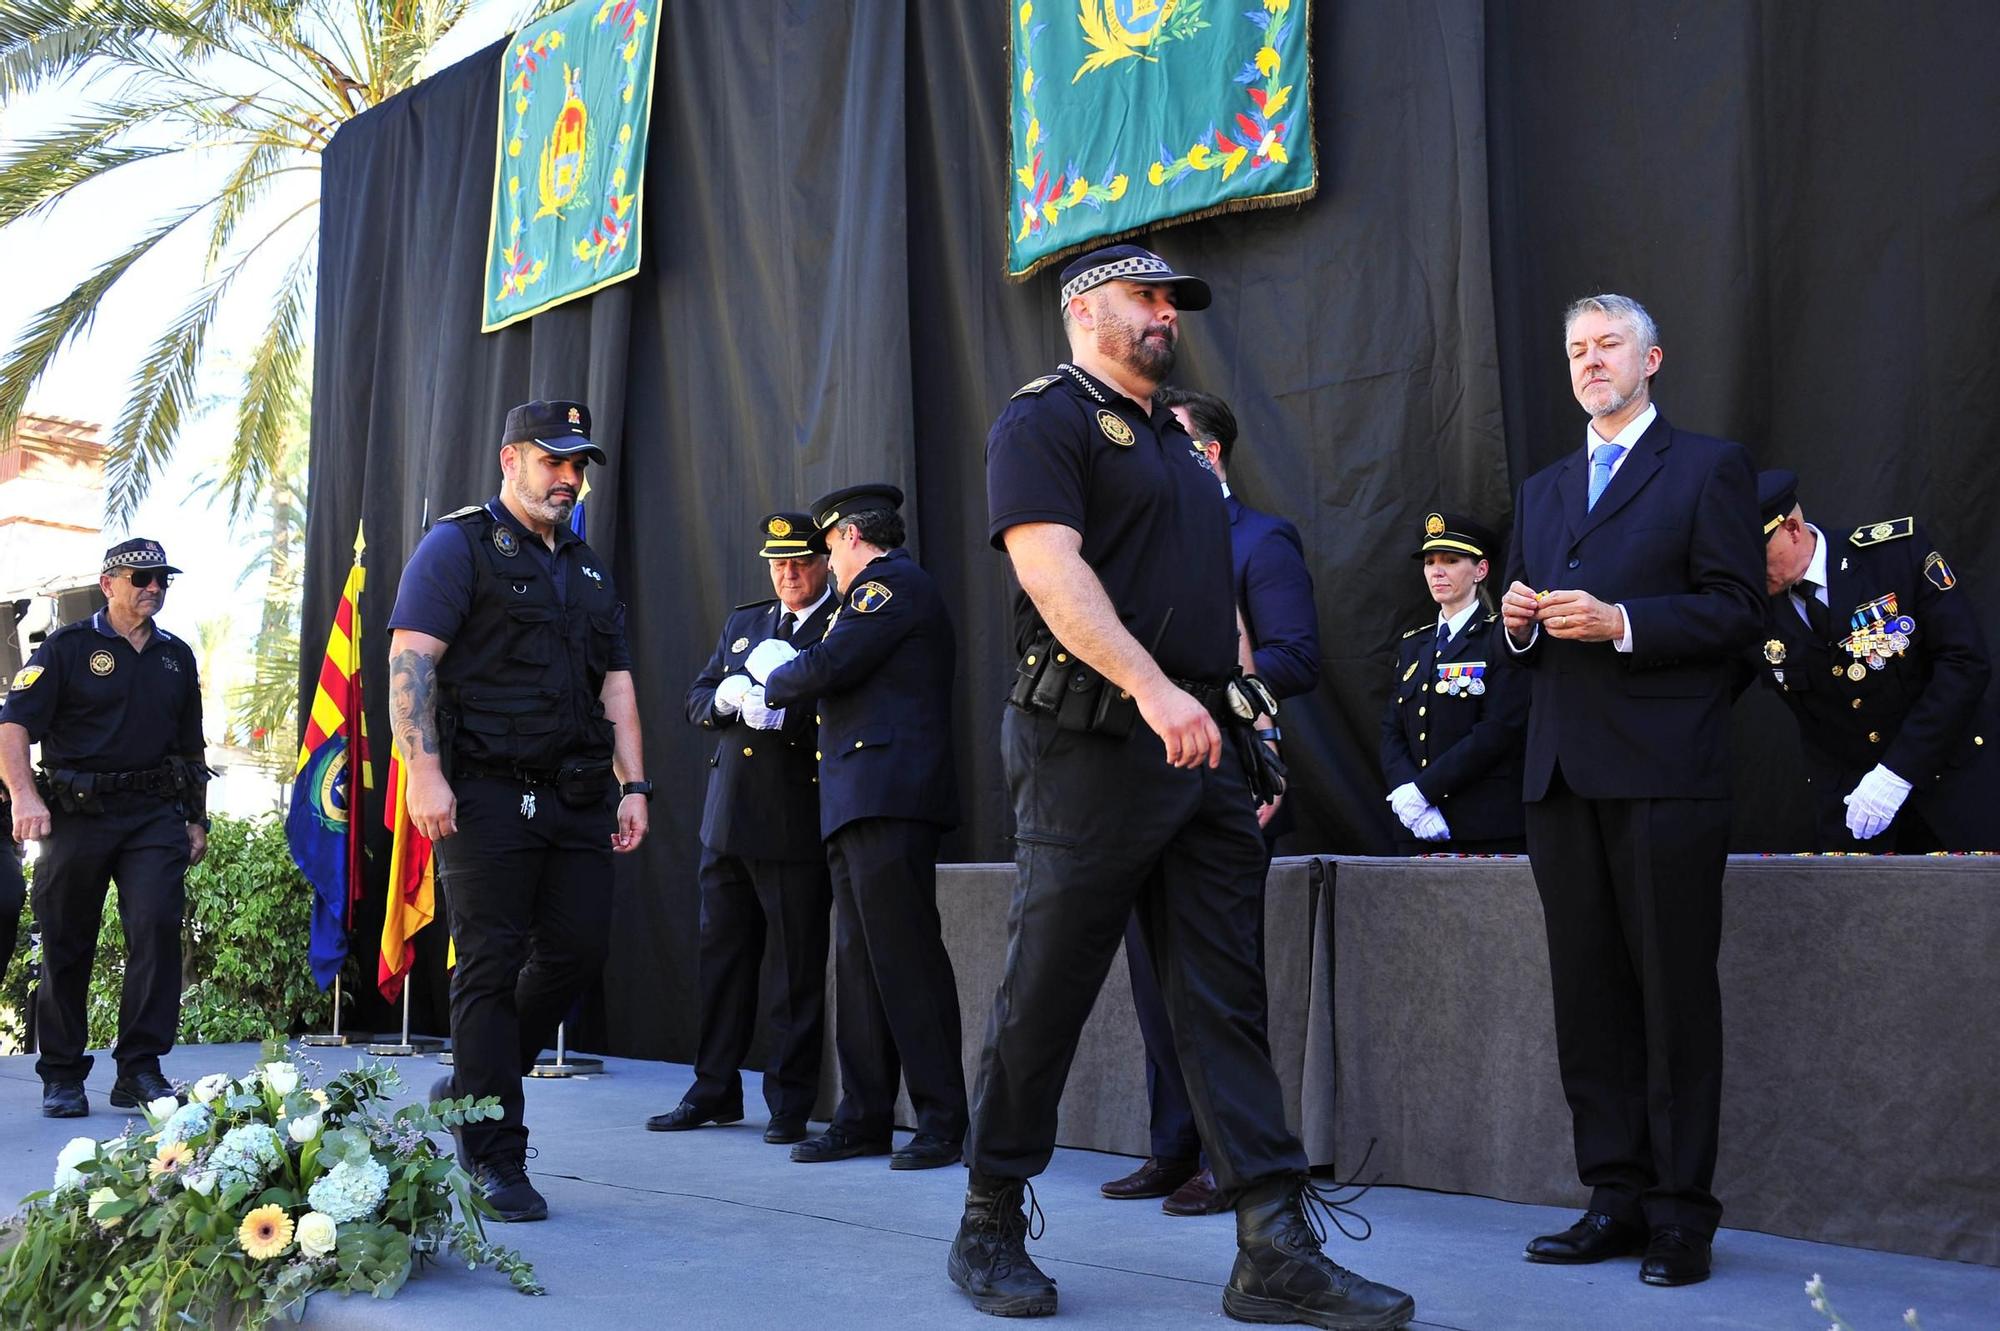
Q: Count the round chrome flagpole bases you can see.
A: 4